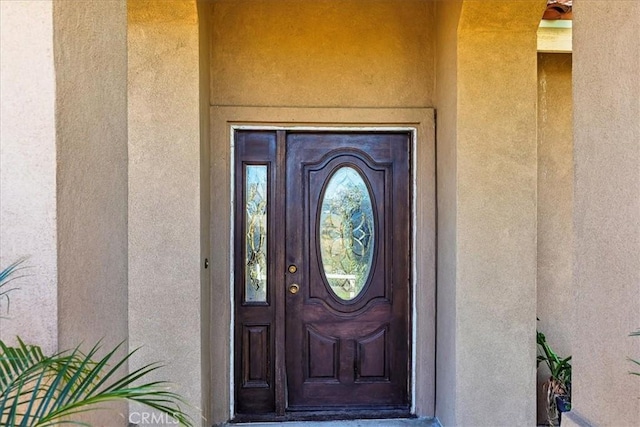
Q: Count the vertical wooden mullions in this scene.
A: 1